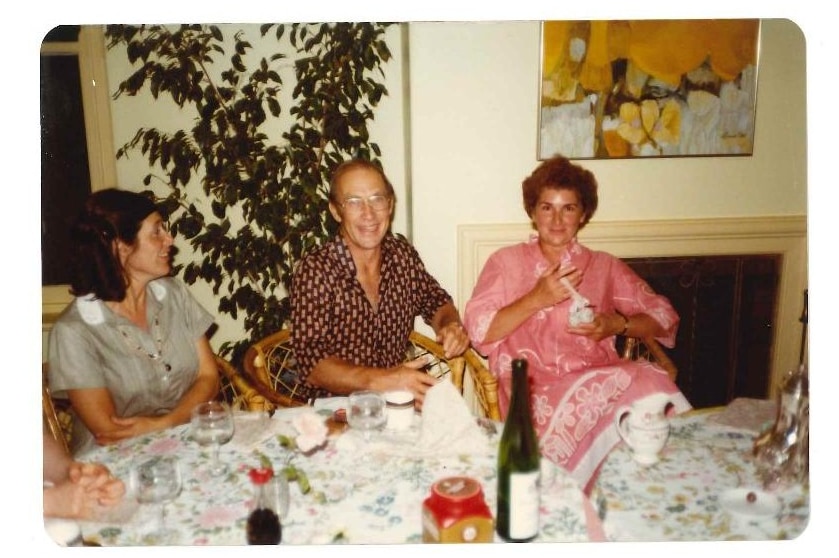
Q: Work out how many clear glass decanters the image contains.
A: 1